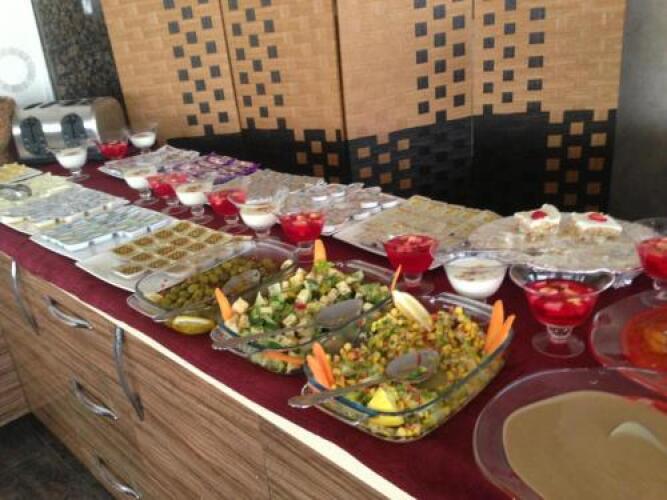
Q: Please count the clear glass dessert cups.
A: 13